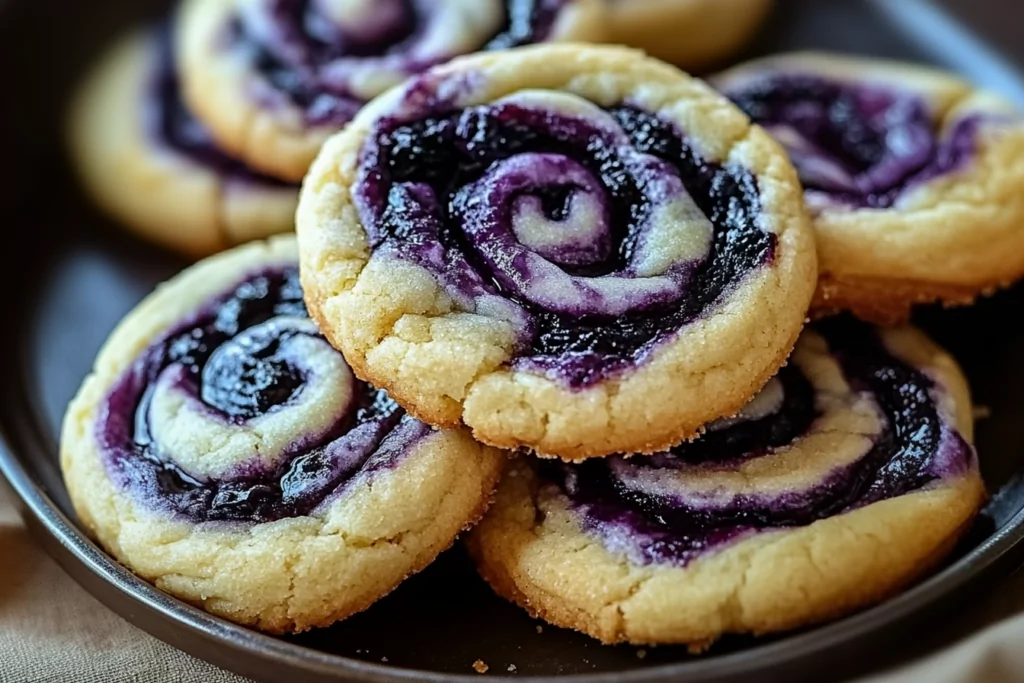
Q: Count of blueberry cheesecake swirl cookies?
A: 7